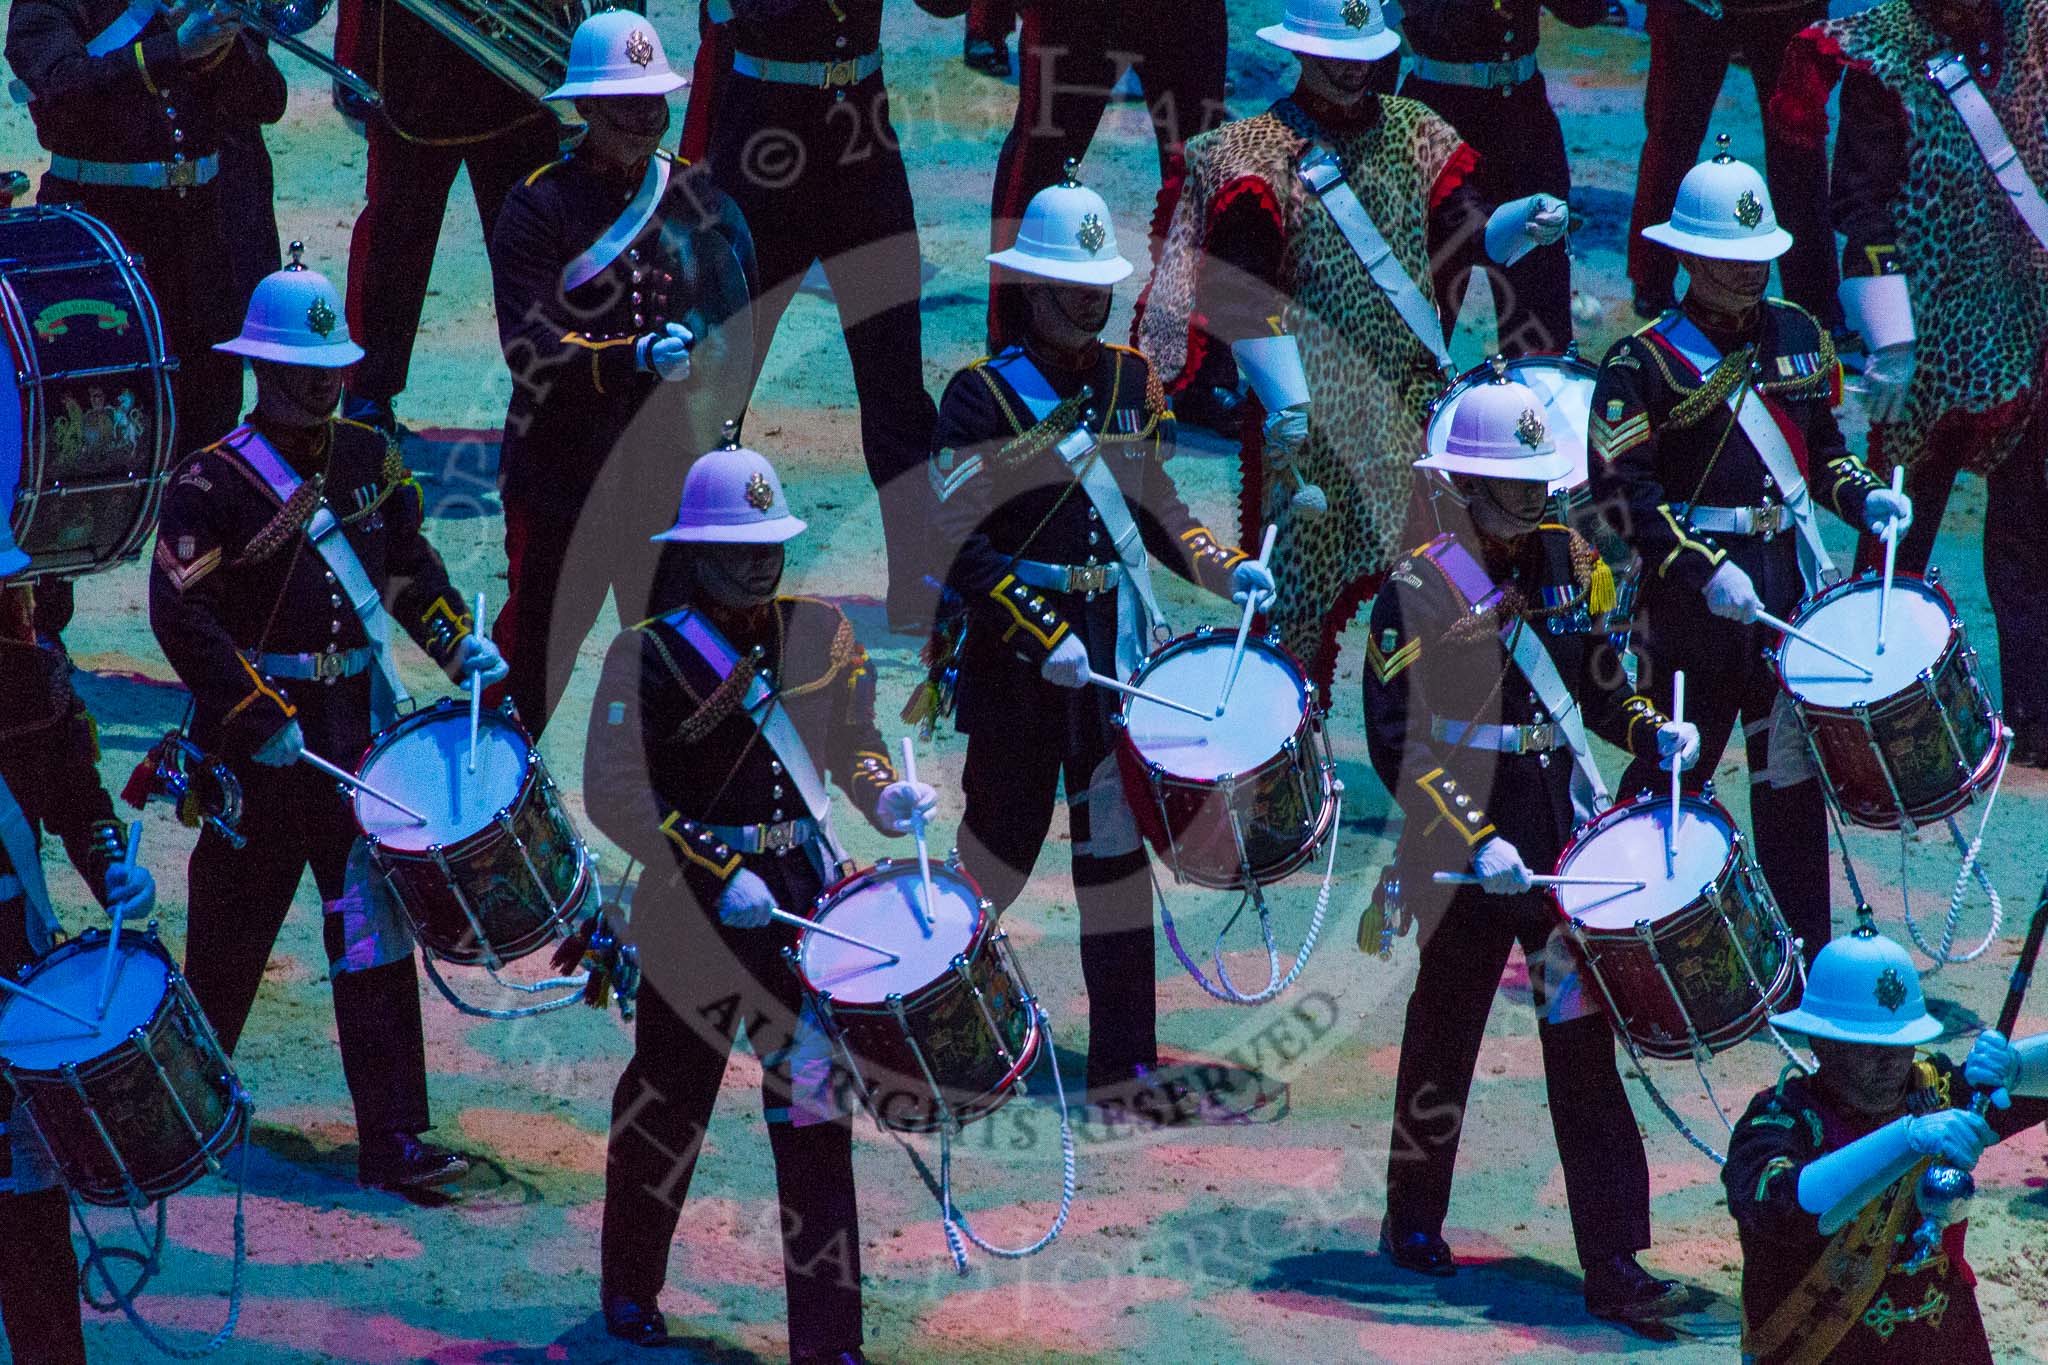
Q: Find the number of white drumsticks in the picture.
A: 12